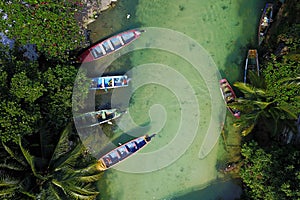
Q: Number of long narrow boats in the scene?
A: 7